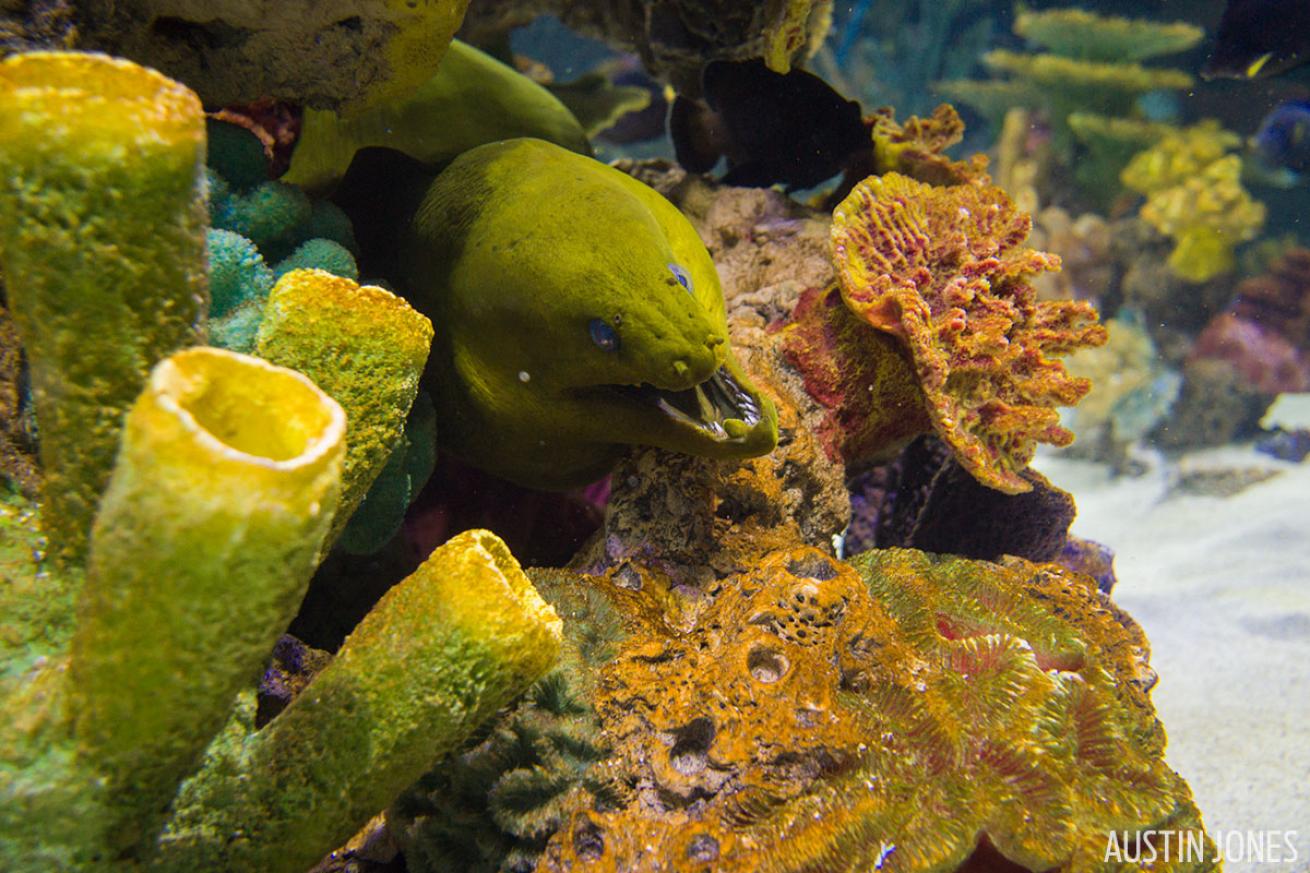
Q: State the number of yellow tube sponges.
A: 4